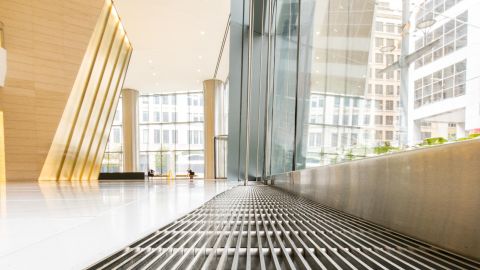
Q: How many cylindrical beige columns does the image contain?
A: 2